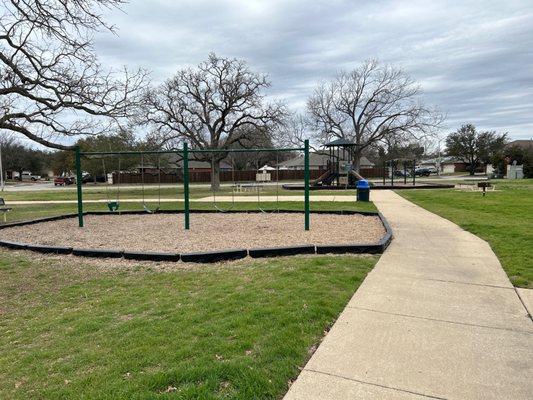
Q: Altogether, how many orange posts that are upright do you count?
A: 0